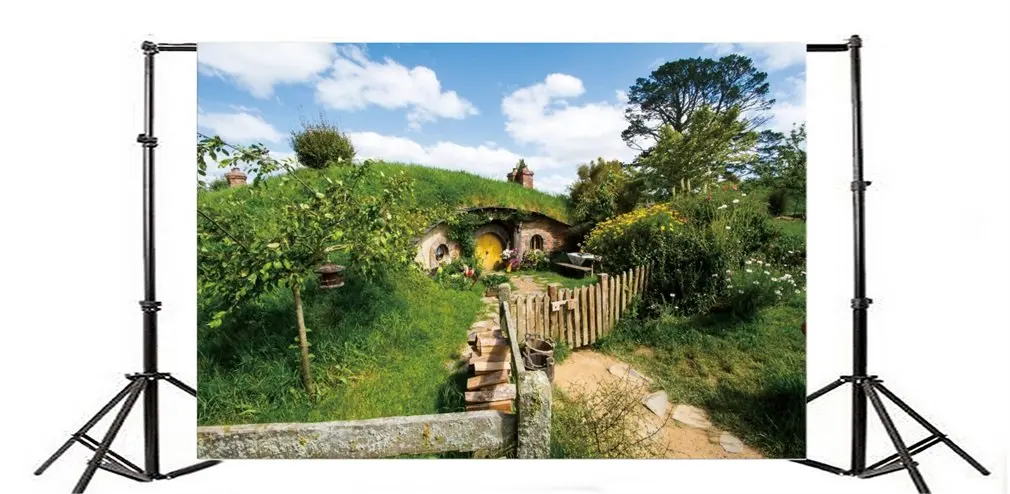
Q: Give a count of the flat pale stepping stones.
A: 4